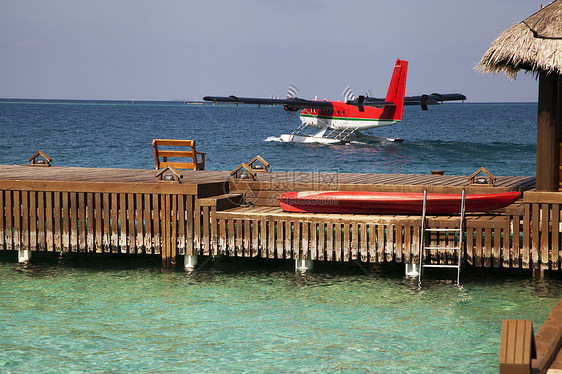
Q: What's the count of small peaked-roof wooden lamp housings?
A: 5